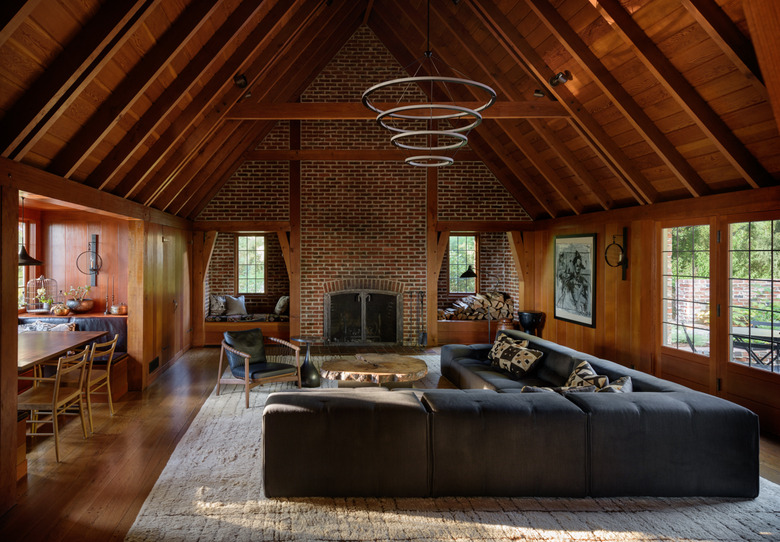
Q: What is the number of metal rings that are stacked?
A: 4